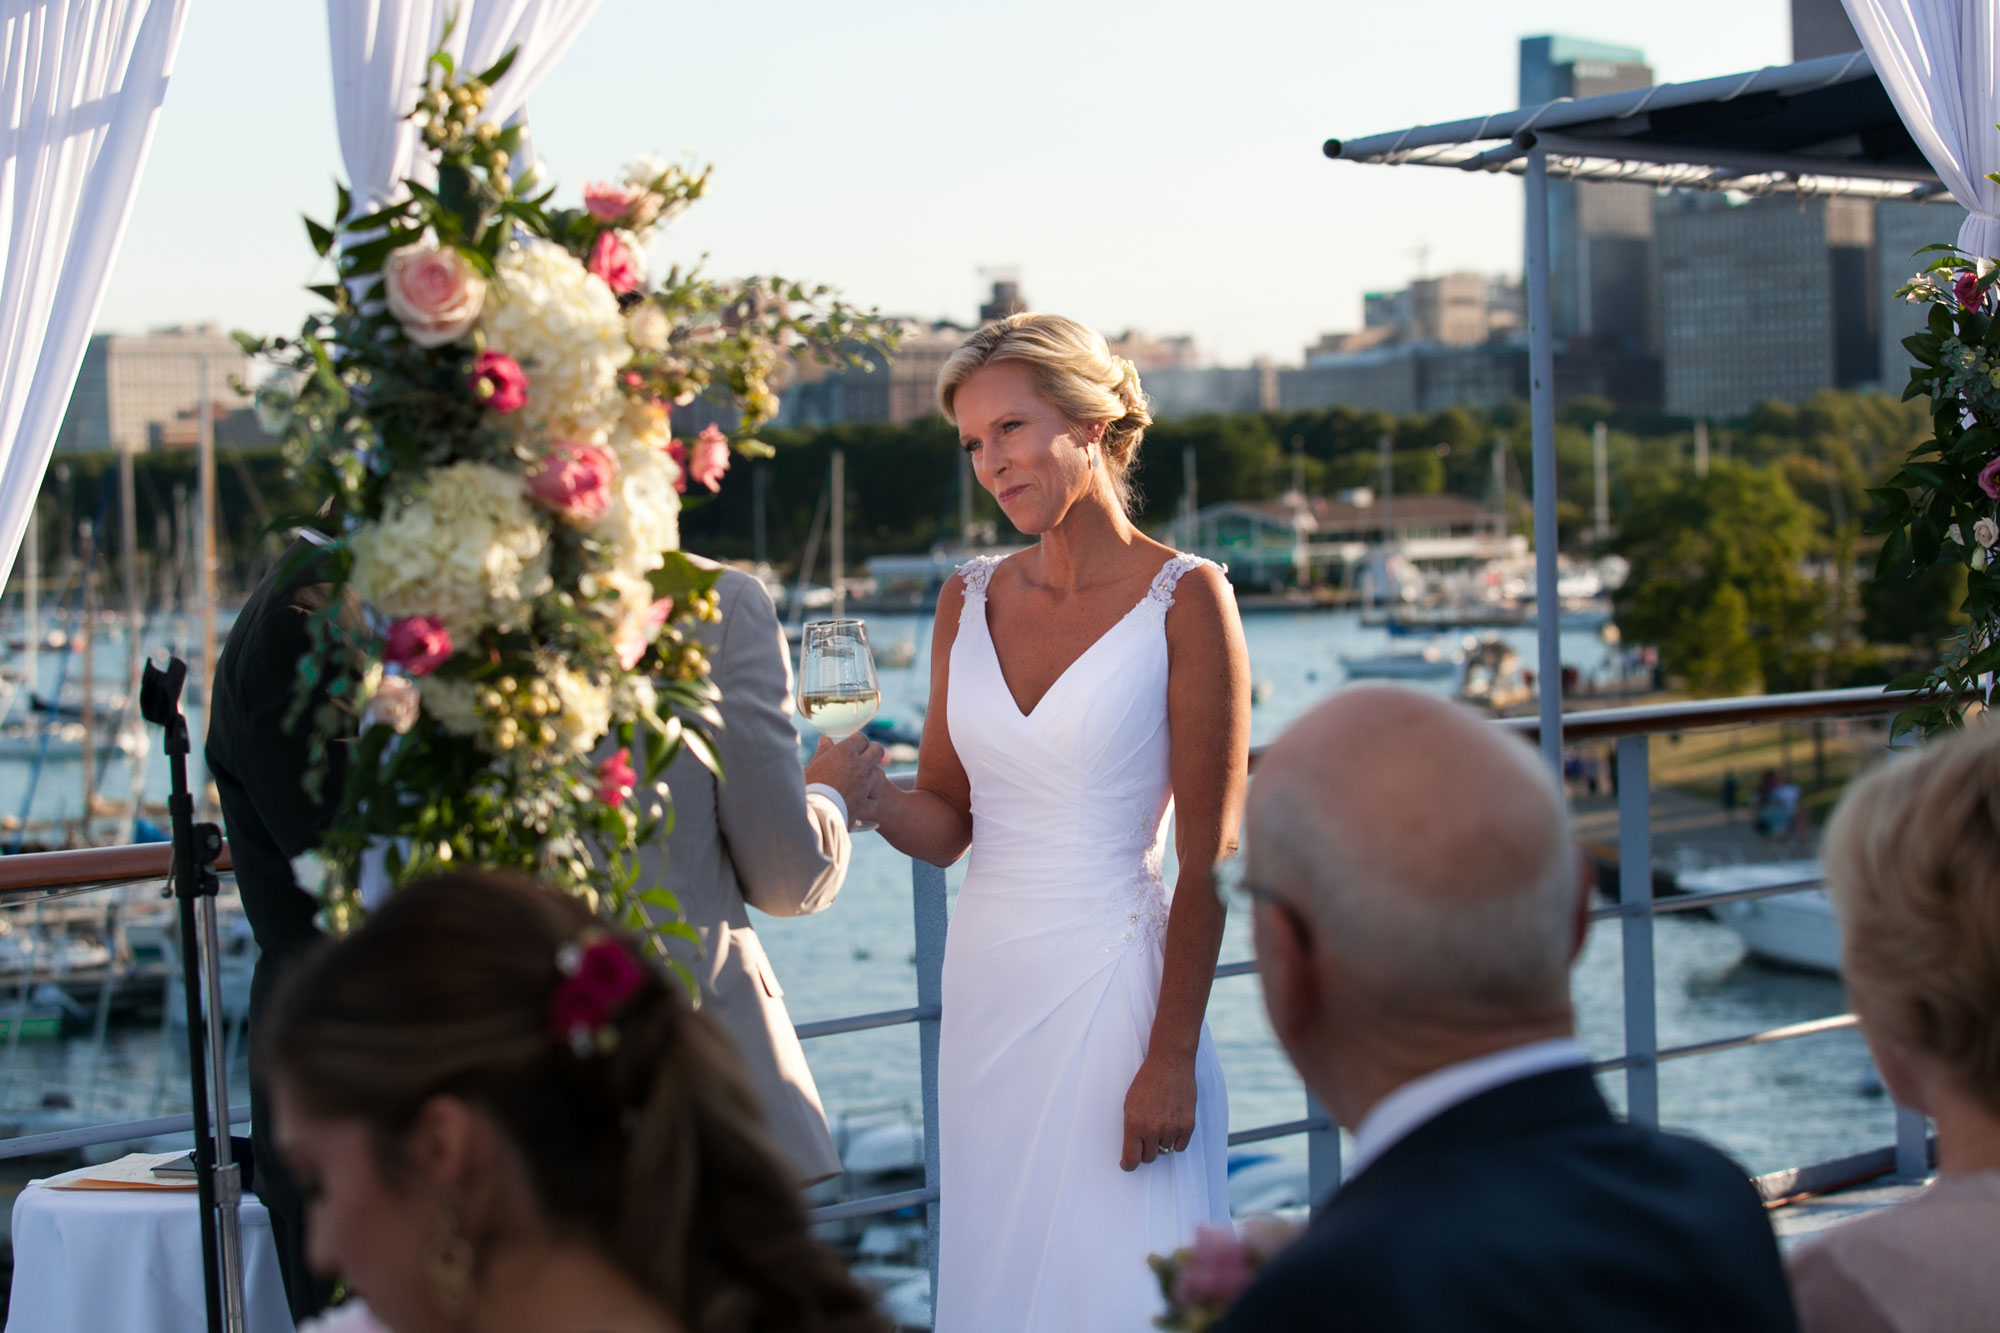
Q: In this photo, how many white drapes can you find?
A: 3